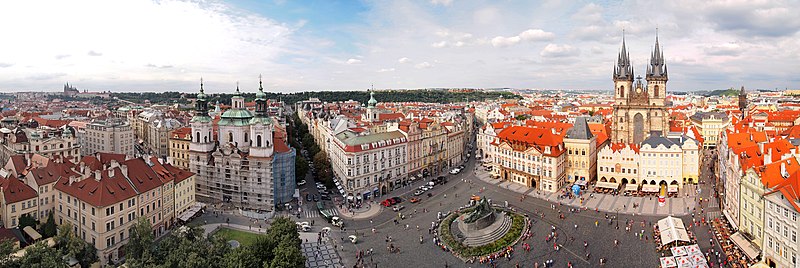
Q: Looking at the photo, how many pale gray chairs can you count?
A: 0